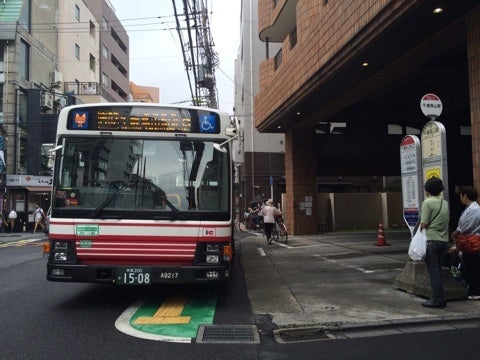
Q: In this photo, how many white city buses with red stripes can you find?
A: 1